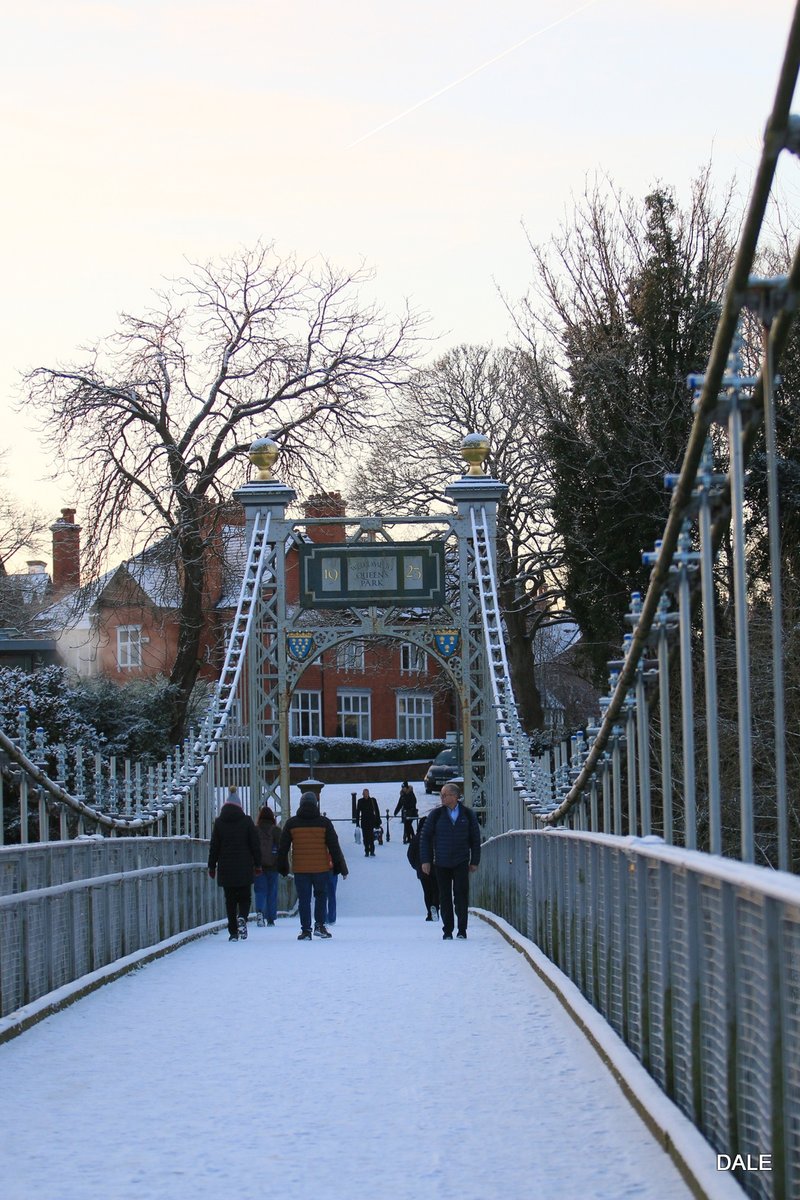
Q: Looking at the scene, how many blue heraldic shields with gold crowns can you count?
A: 2